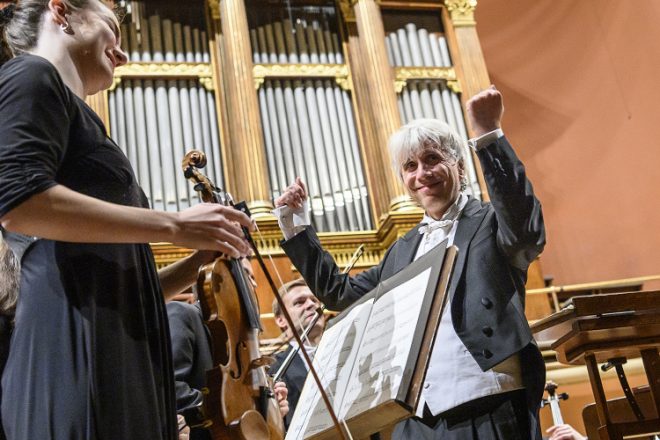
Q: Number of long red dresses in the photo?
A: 0